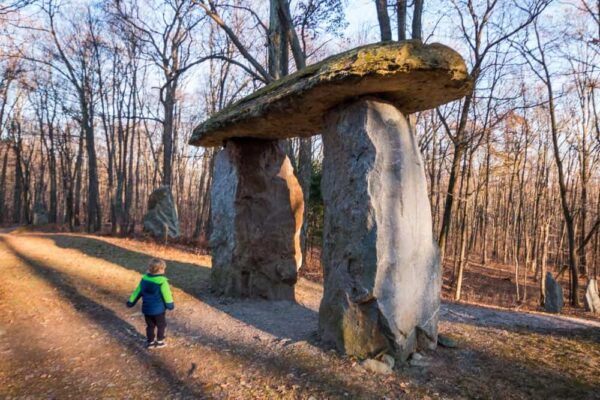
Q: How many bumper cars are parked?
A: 0